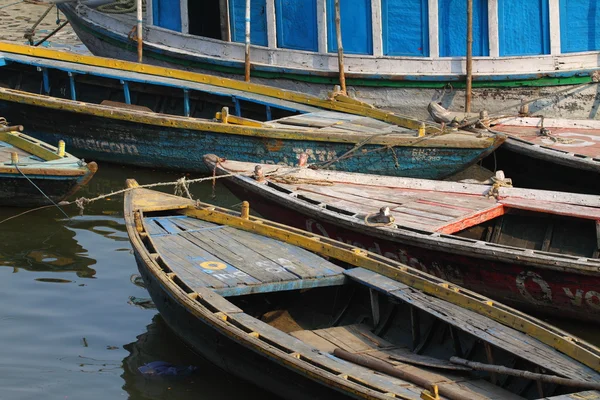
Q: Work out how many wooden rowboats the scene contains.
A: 5